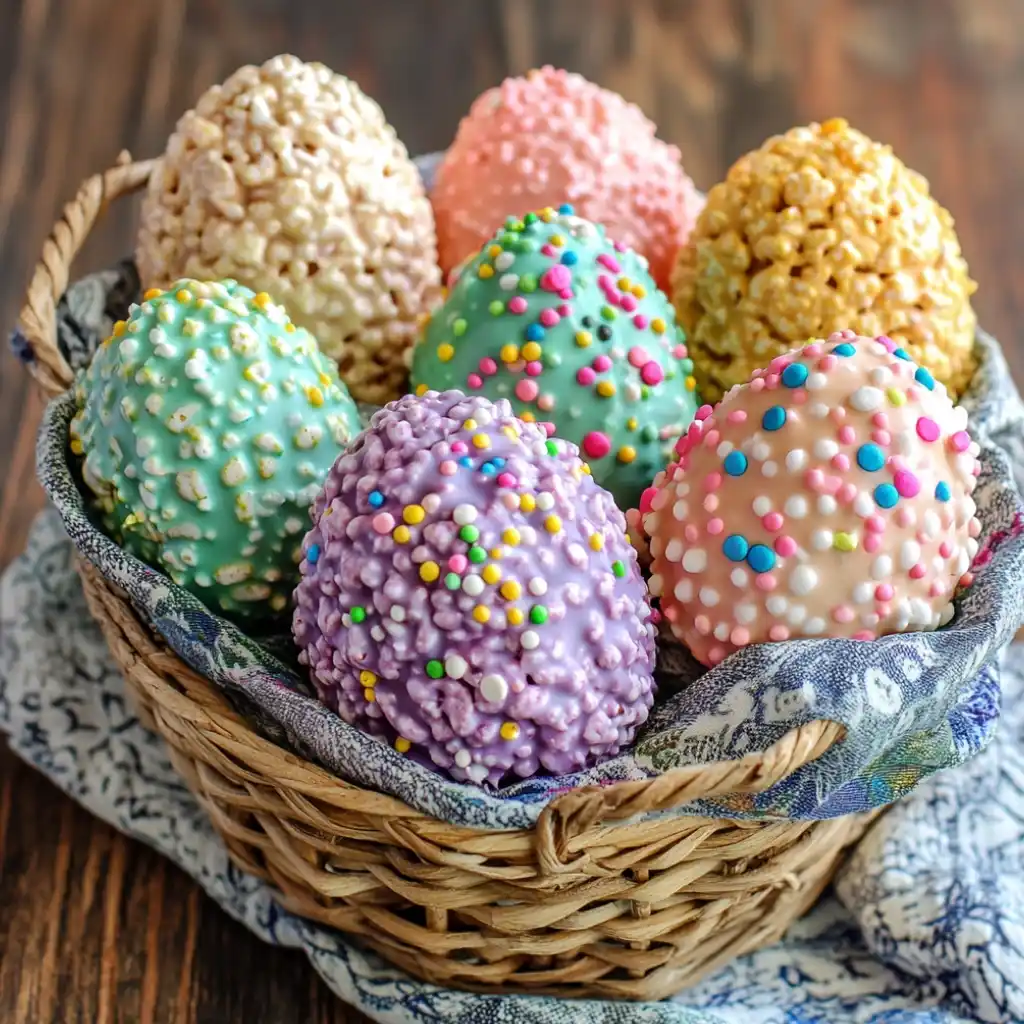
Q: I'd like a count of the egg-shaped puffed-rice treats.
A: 7